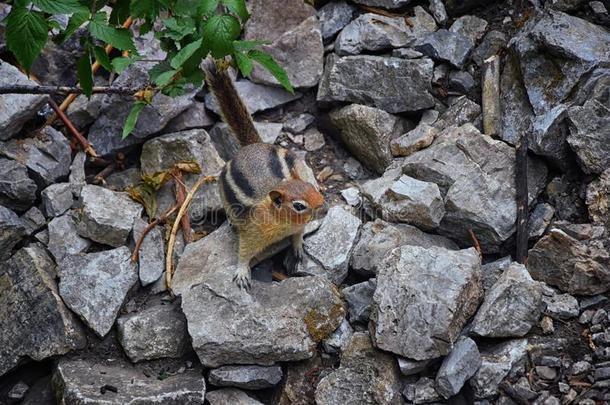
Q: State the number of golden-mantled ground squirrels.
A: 1